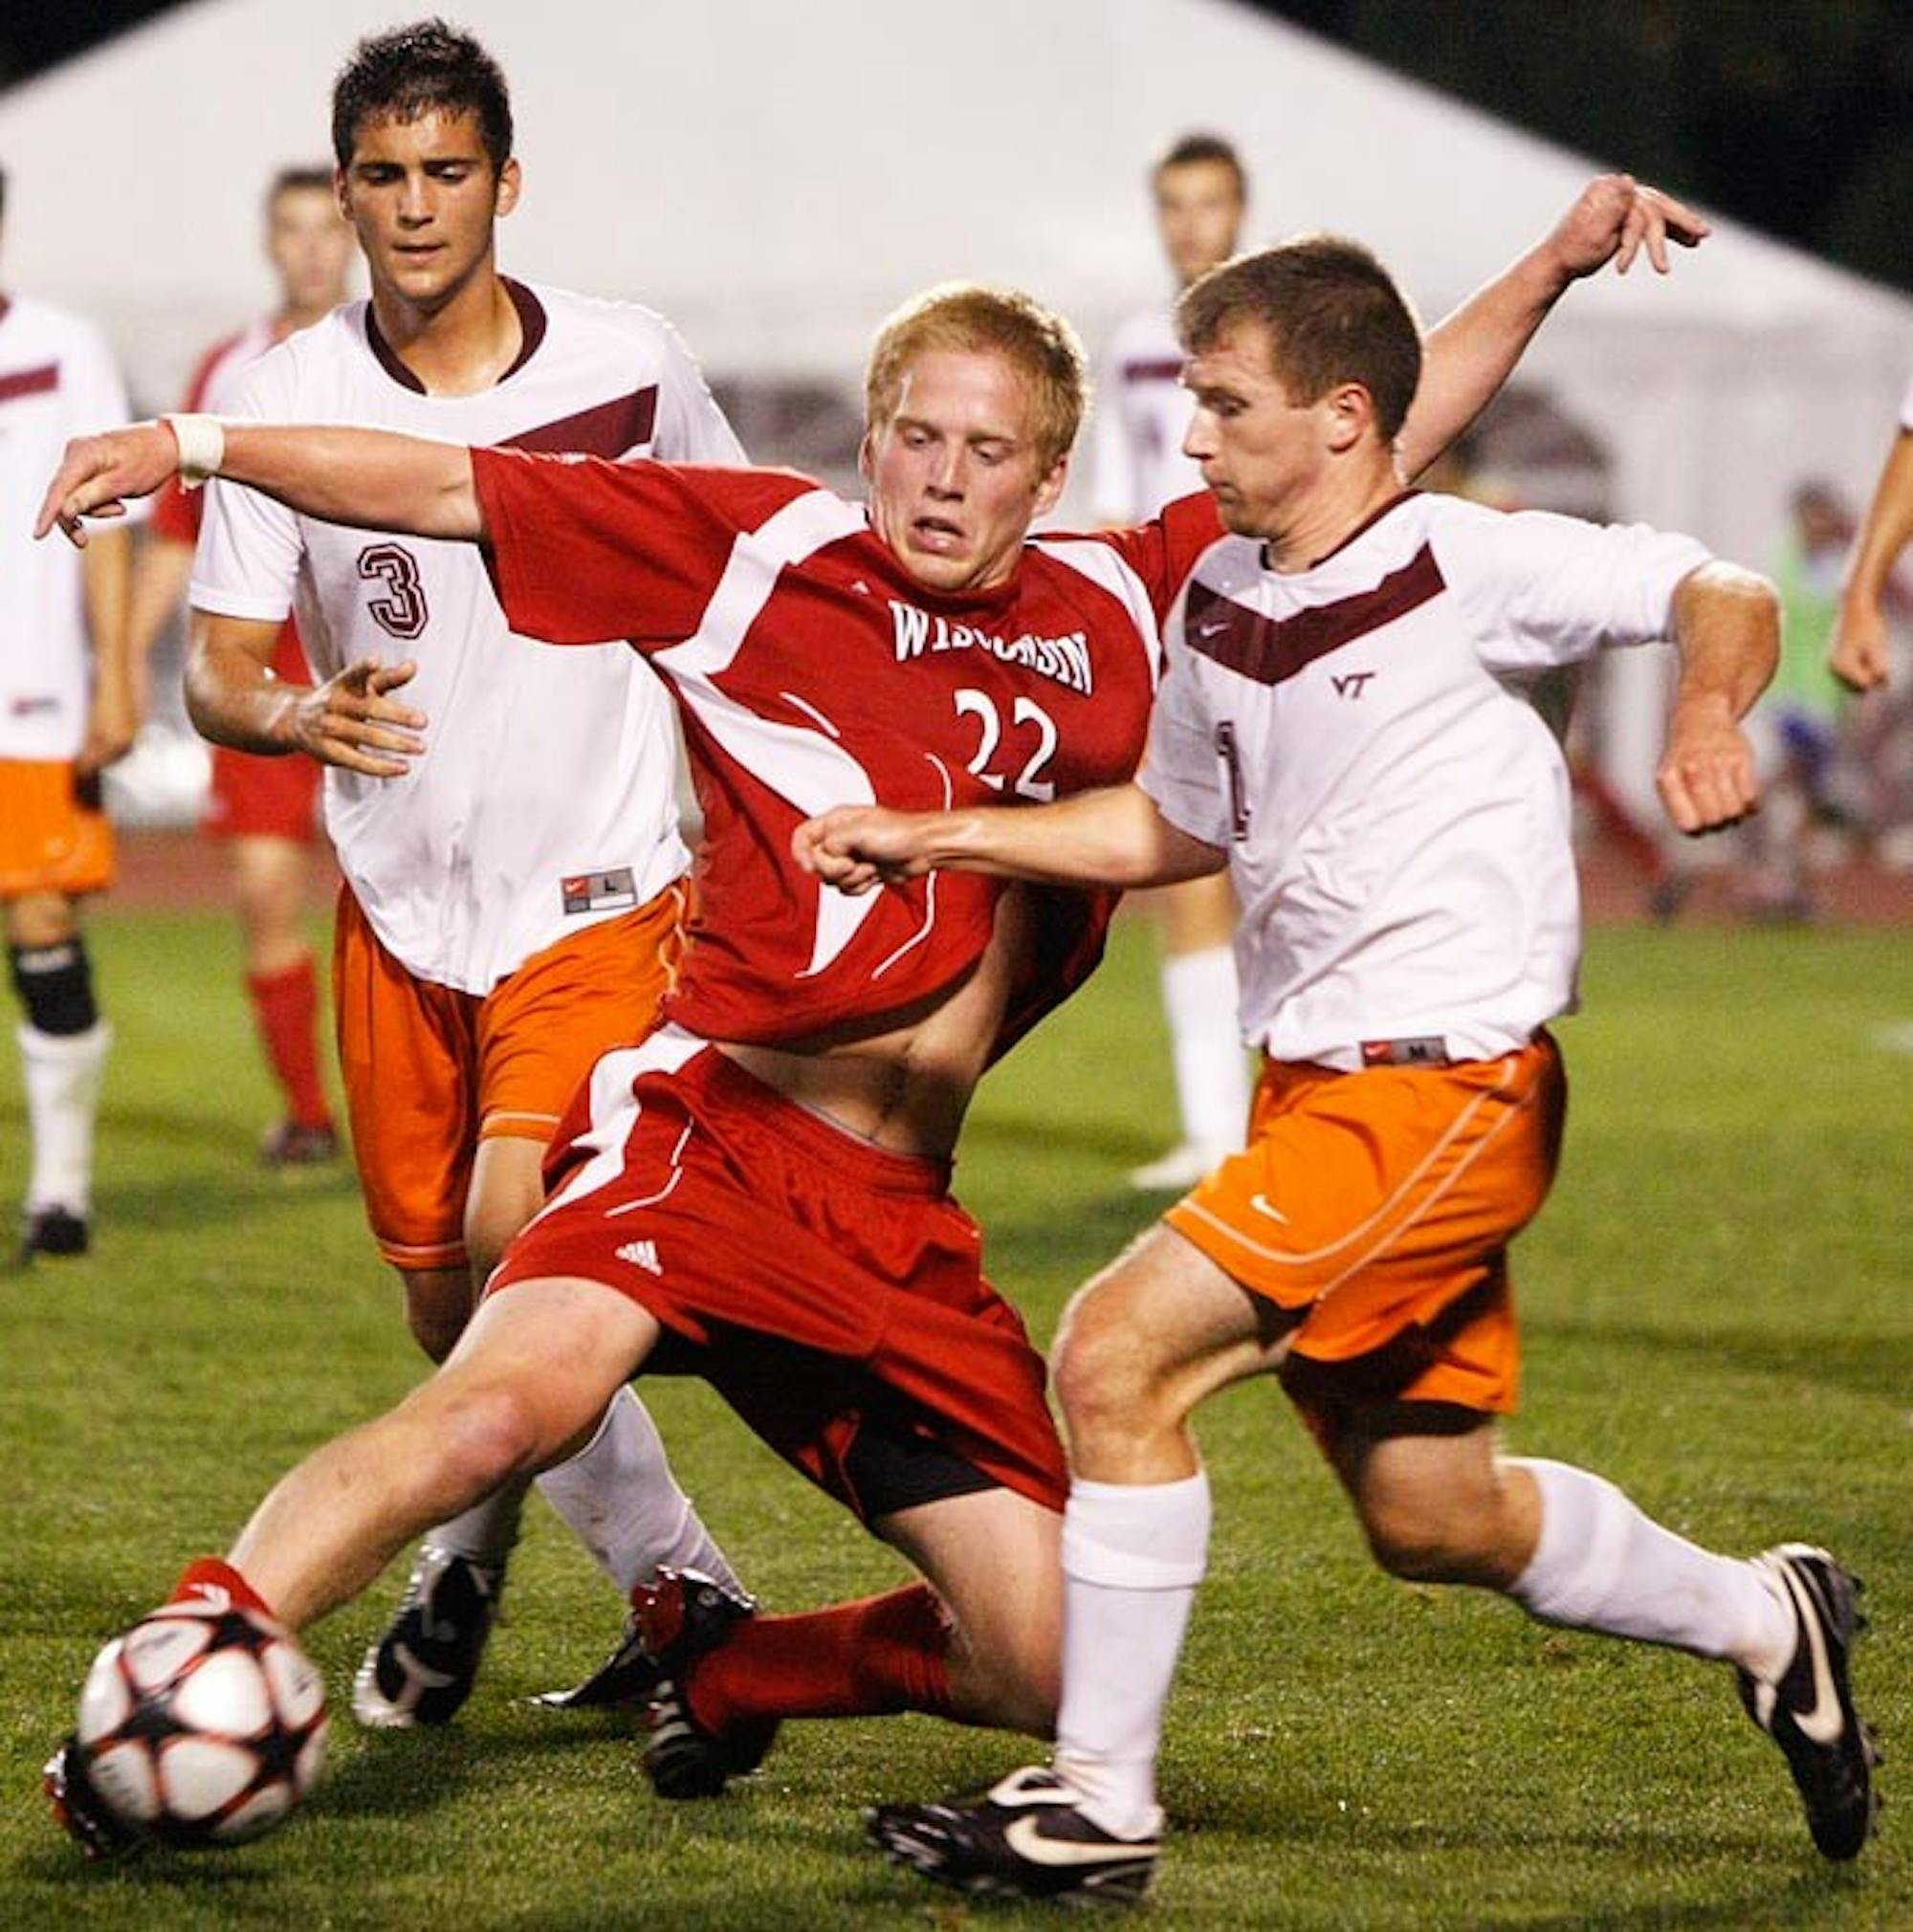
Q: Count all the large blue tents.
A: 0